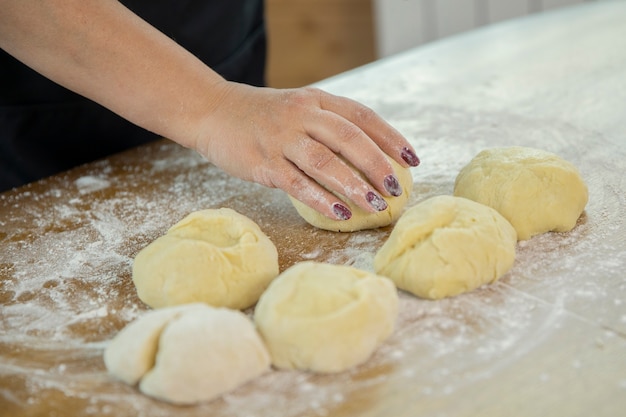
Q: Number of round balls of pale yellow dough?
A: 6